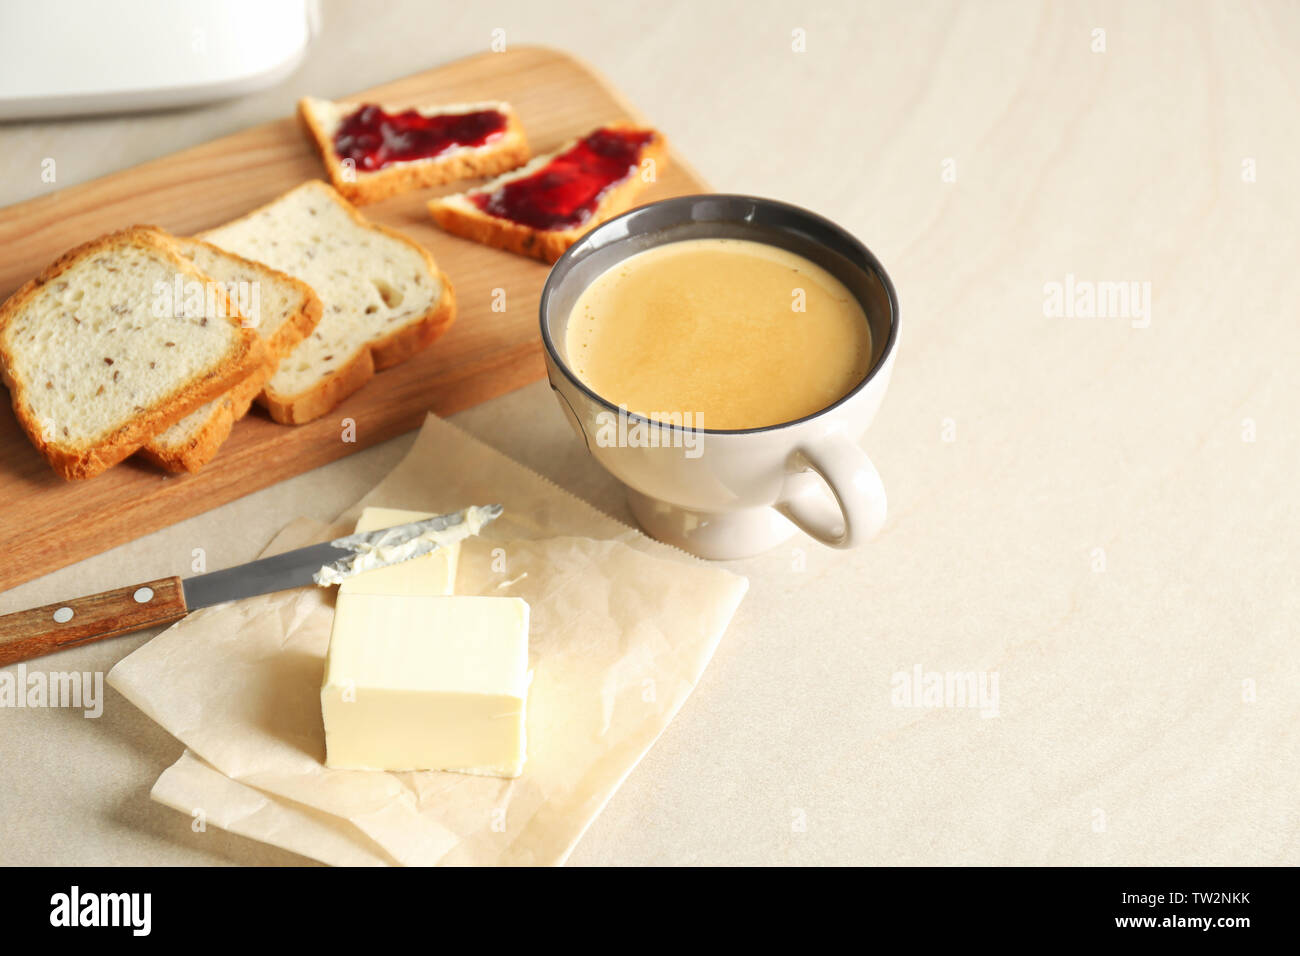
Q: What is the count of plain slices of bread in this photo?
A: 3